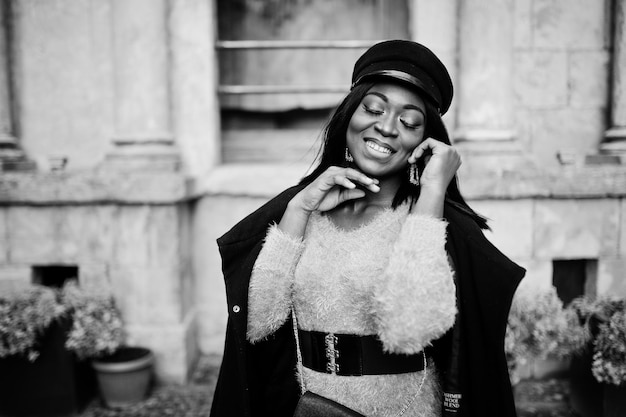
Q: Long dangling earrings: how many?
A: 2